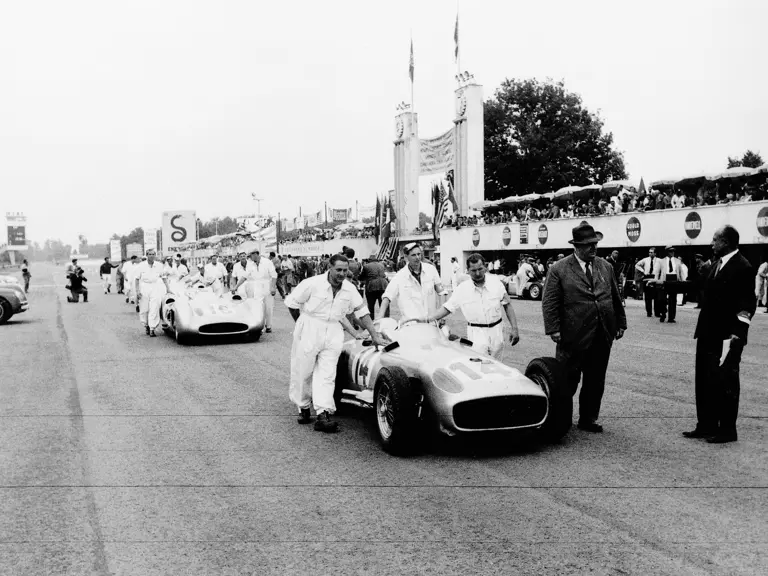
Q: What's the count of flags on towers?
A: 2